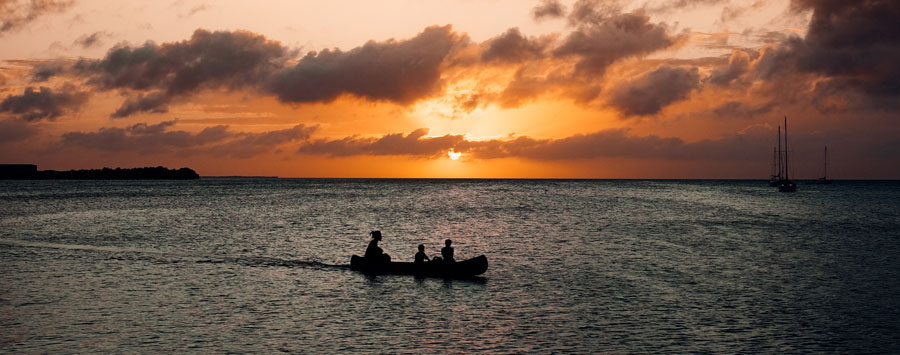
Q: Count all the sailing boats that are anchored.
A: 3